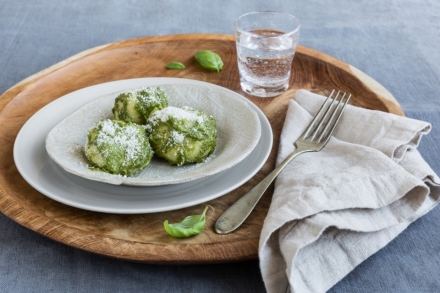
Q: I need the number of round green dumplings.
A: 3